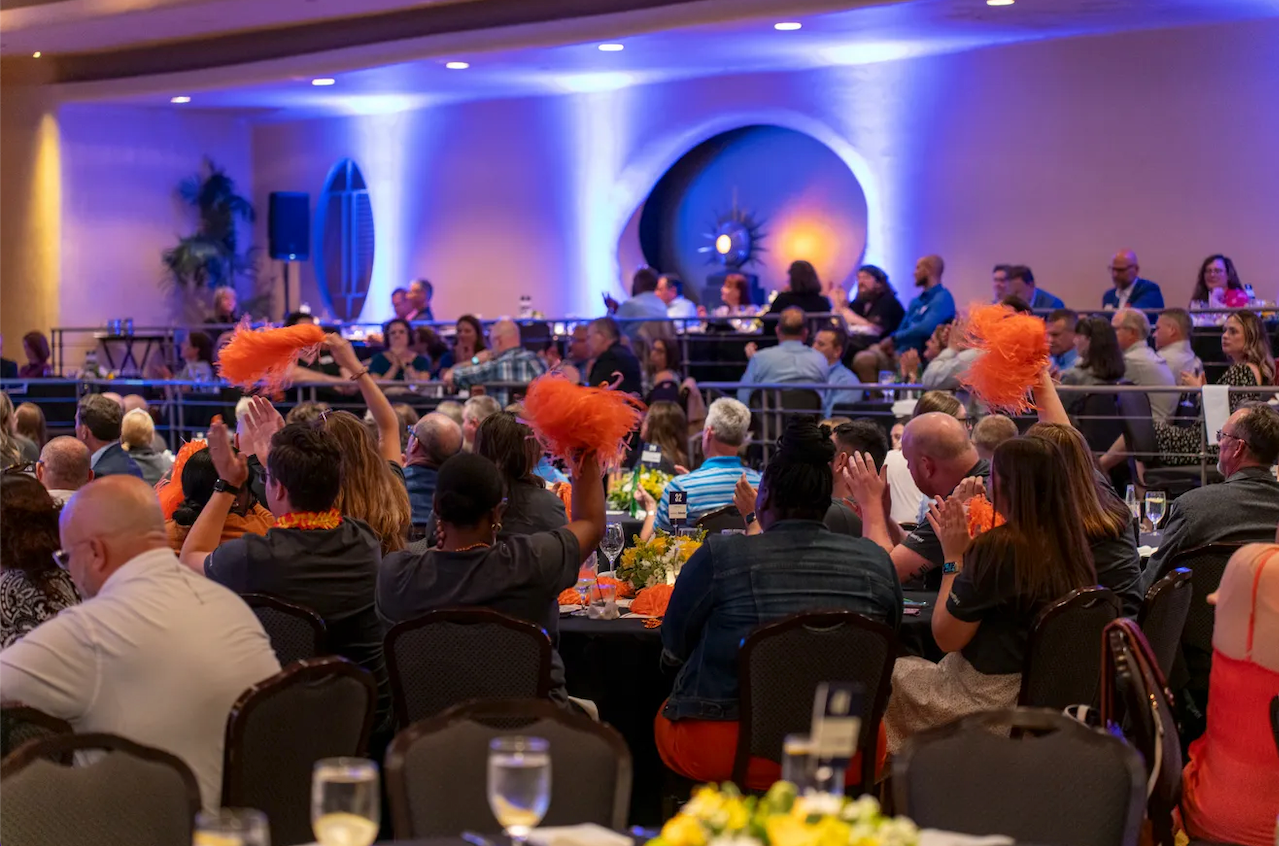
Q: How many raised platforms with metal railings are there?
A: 2